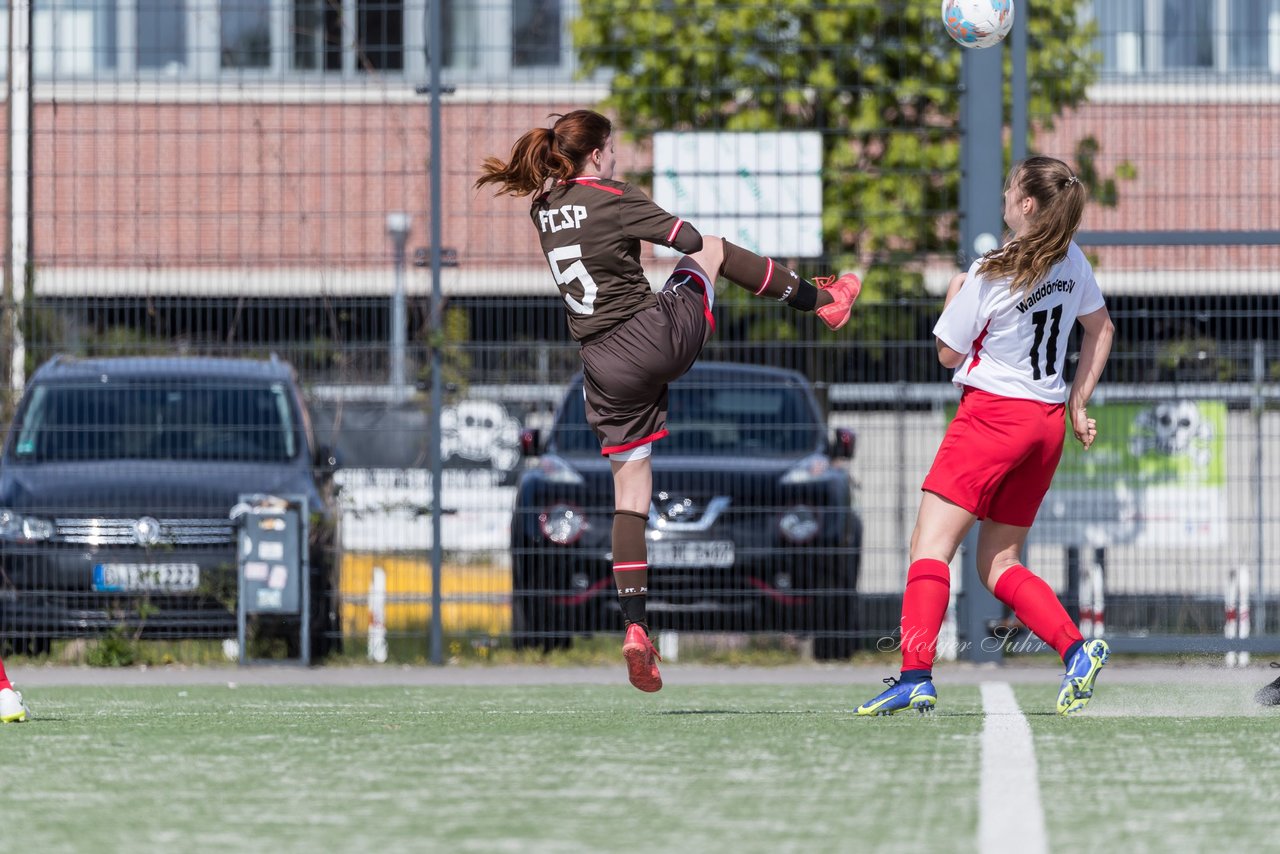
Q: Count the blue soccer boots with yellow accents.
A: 2